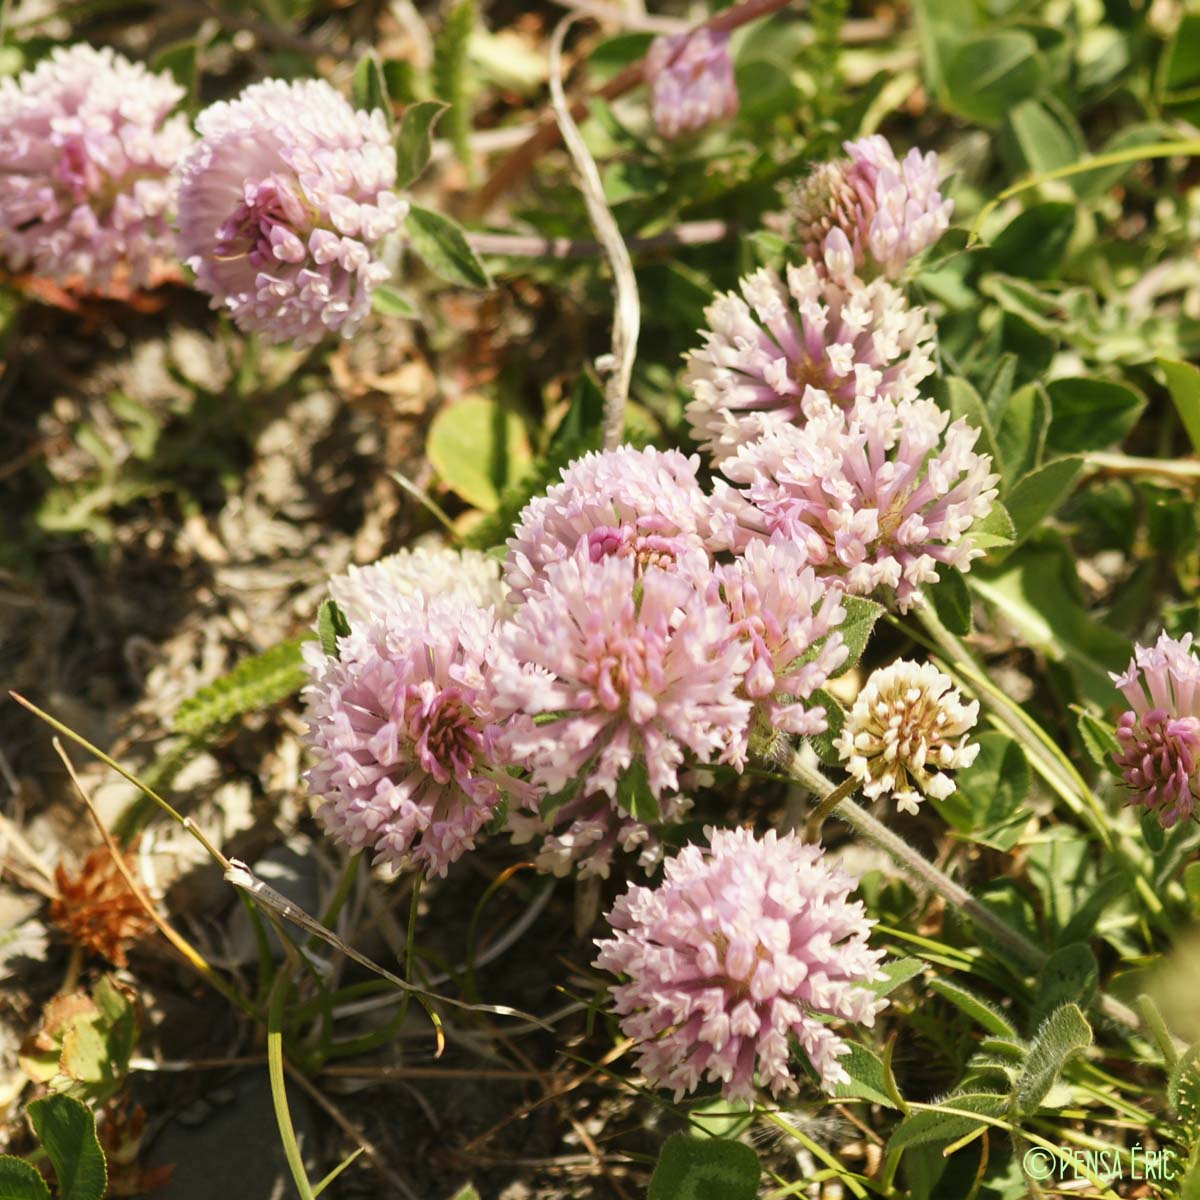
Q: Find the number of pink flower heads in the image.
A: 12